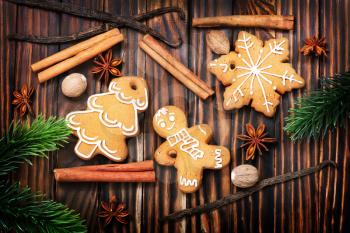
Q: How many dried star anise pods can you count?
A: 5